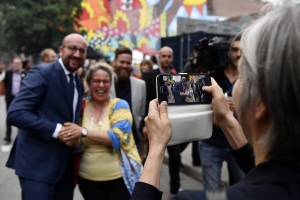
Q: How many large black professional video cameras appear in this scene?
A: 1